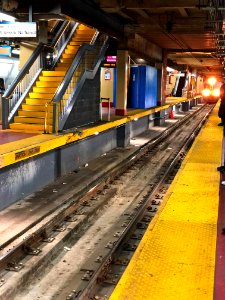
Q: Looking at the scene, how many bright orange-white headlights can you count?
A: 3